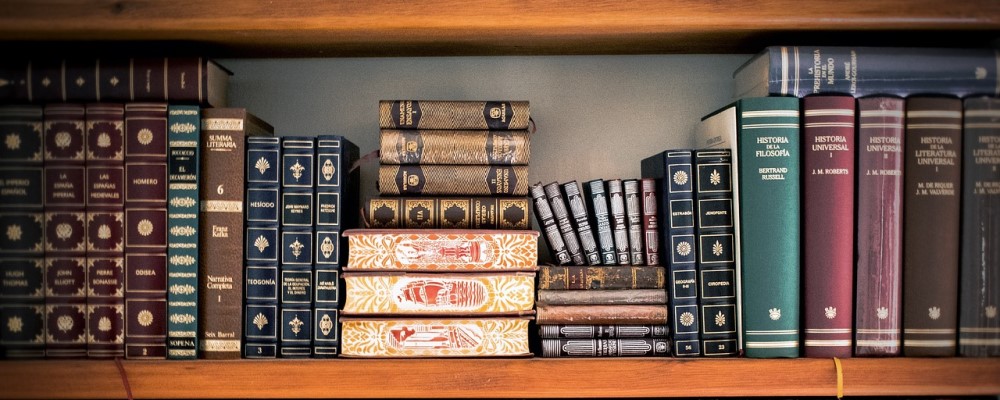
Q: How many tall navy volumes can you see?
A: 5